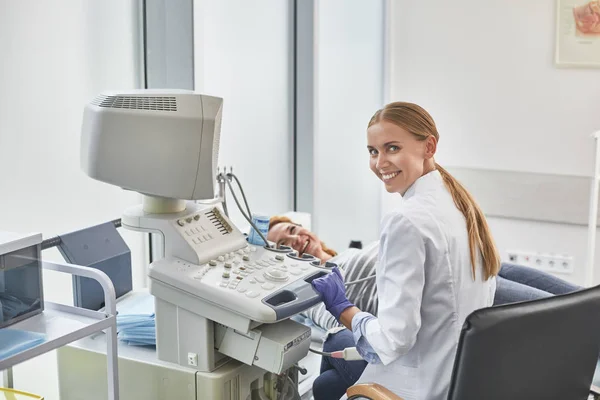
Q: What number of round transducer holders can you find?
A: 3